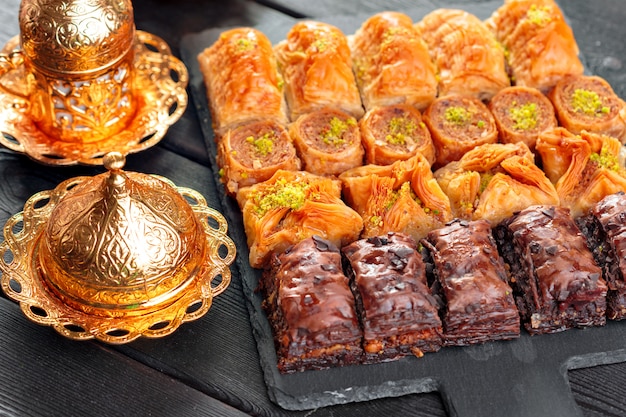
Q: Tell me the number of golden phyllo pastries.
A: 15